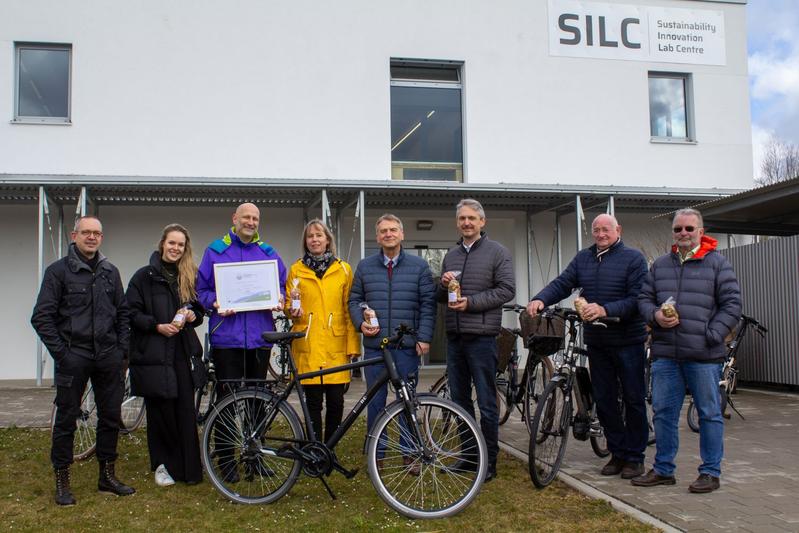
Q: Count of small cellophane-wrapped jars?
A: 6